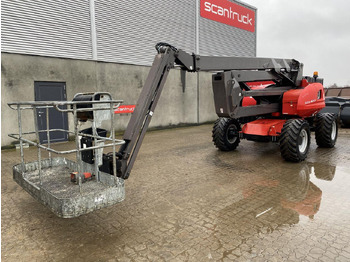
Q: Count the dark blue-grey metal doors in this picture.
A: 1